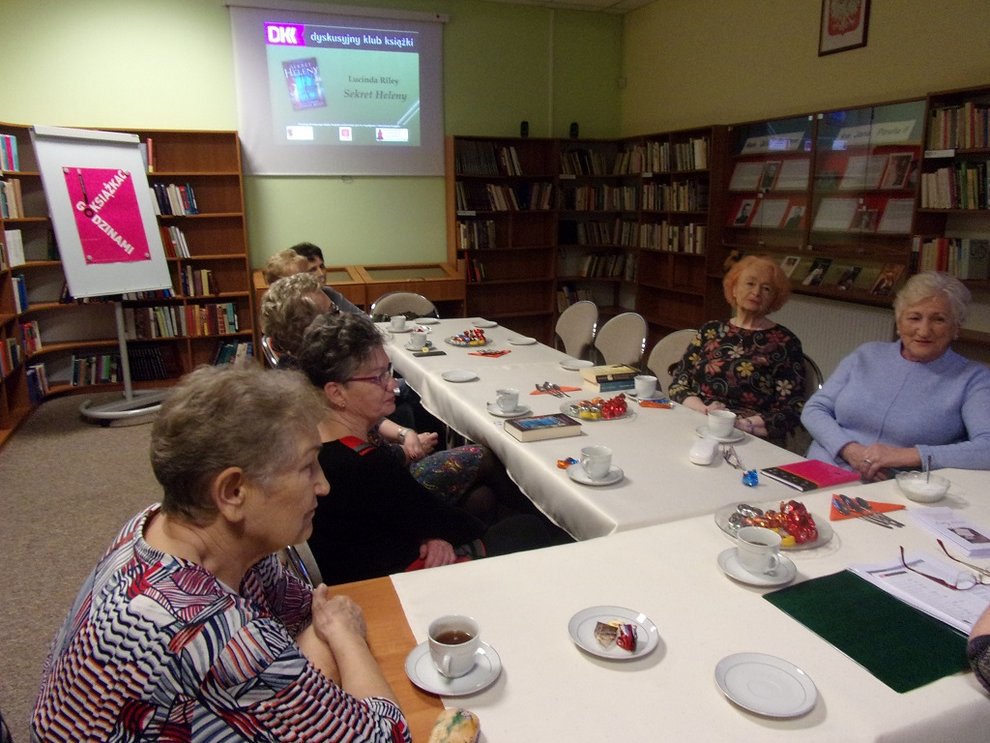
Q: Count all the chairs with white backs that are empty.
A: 4